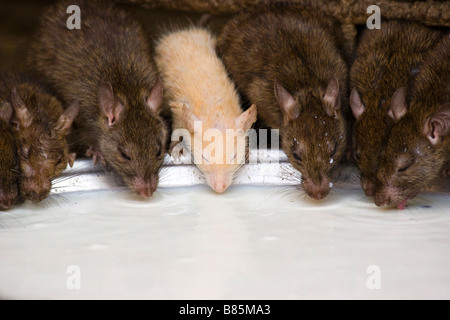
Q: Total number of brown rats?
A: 6